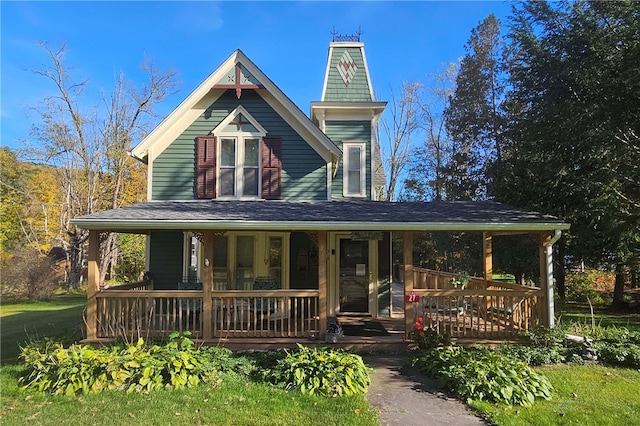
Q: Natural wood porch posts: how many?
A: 6